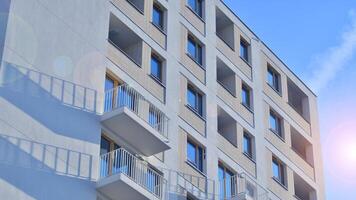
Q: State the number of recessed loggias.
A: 8